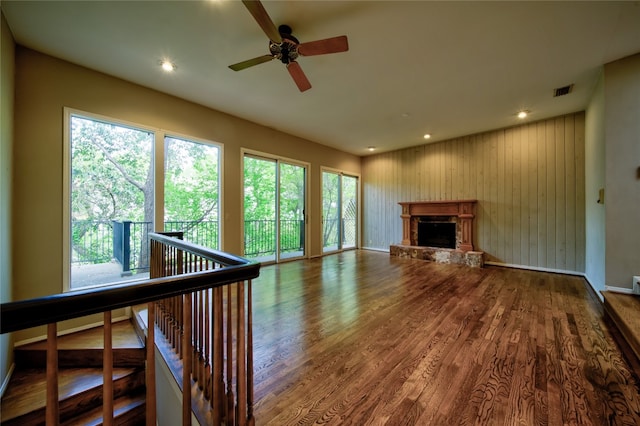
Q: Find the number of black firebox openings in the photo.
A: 1